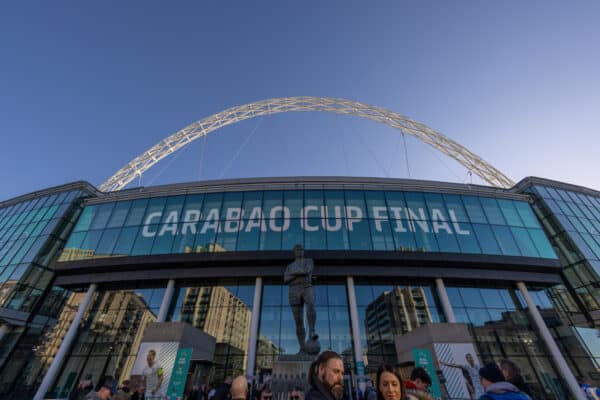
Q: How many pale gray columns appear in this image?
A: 6